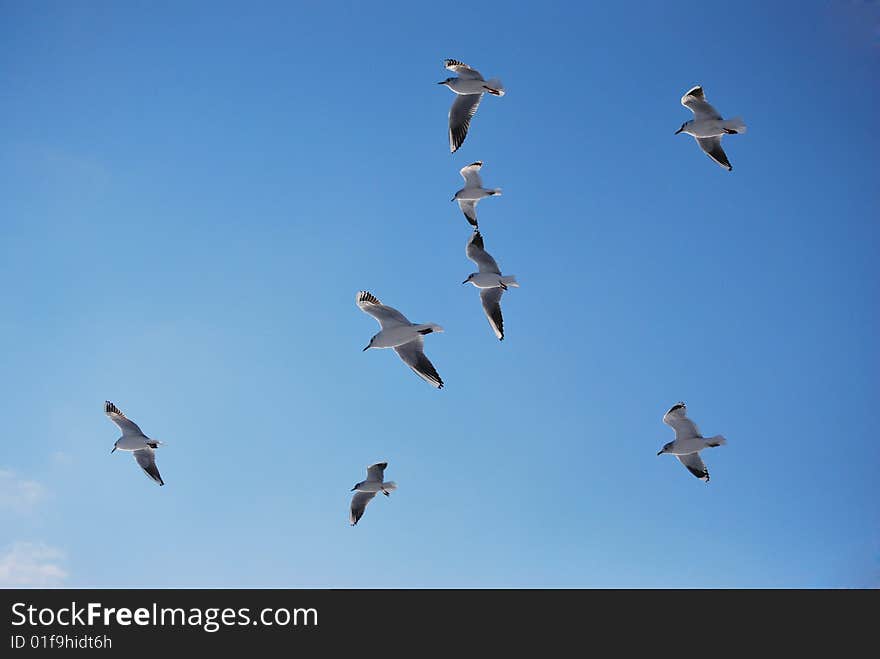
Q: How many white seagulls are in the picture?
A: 8